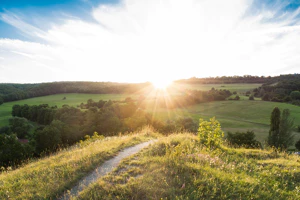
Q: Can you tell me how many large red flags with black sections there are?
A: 0